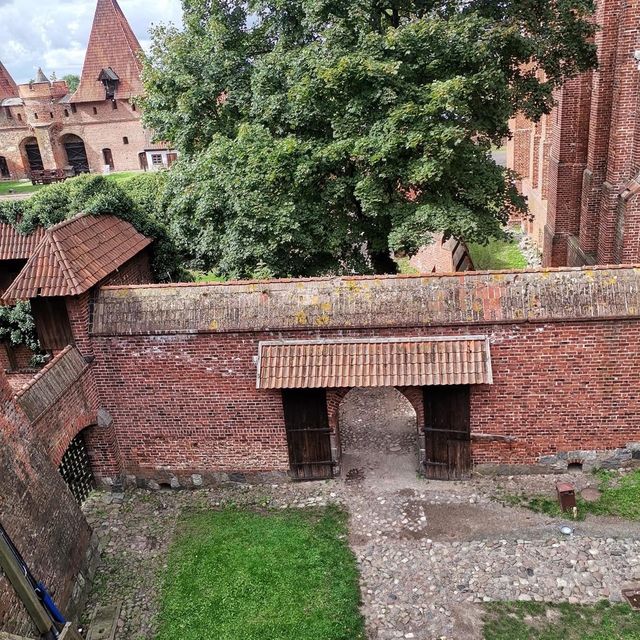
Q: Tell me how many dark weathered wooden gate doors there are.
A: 2